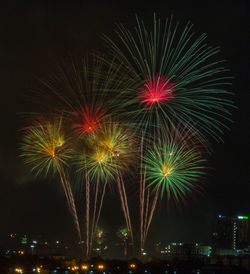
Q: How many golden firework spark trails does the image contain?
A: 11